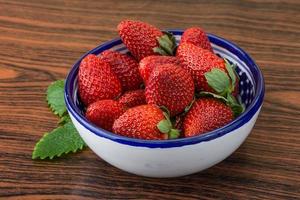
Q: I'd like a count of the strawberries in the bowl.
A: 11